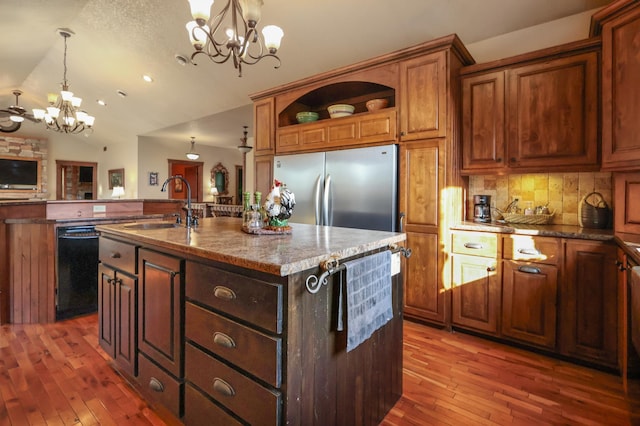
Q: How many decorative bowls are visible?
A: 3